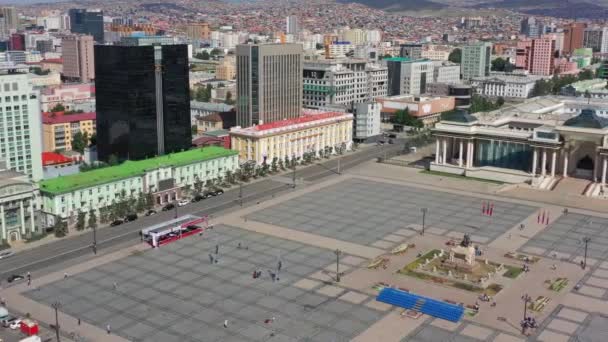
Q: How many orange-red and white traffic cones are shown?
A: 0